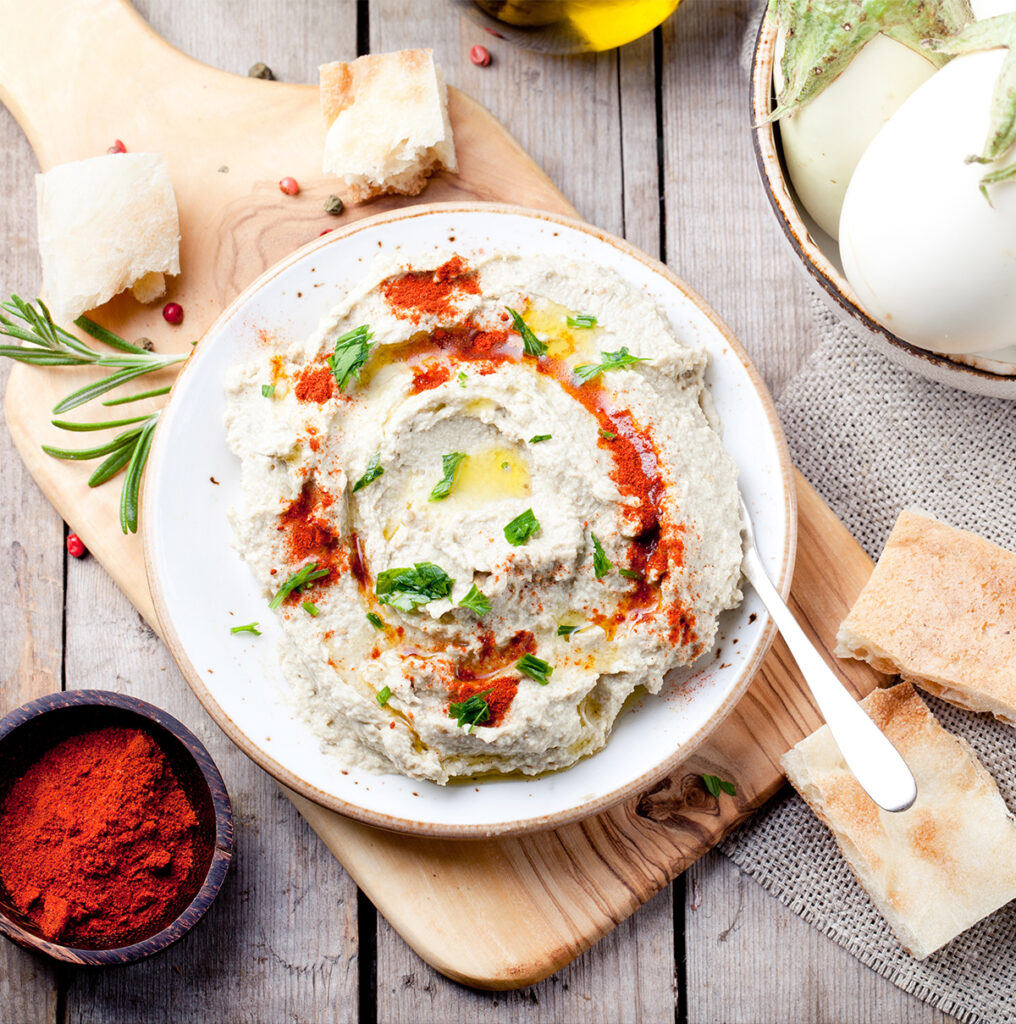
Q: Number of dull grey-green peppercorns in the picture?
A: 3